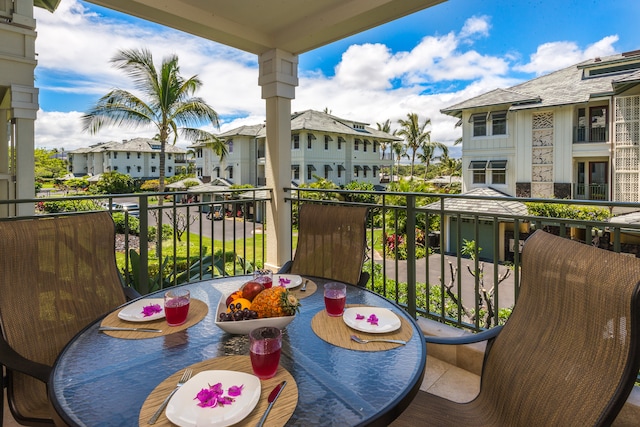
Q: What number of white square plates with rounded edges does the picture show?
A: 4